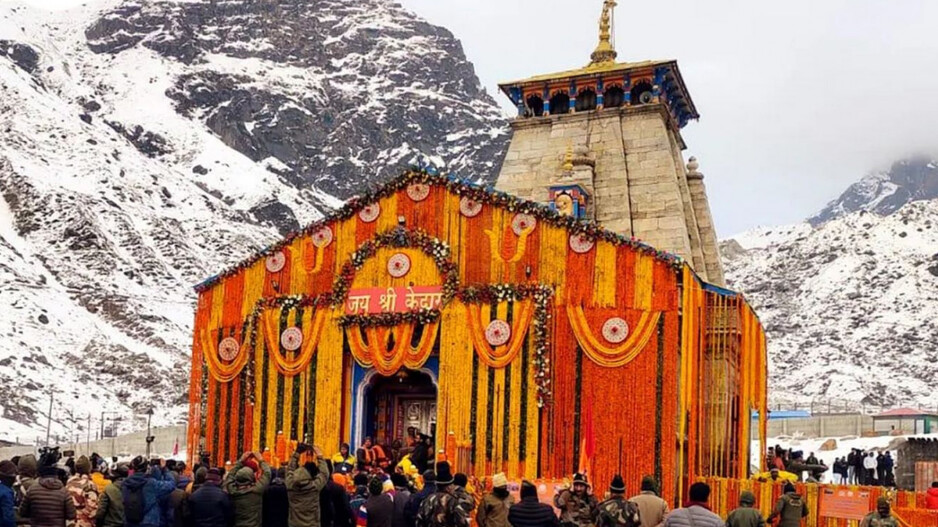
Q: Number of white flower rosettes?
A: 12